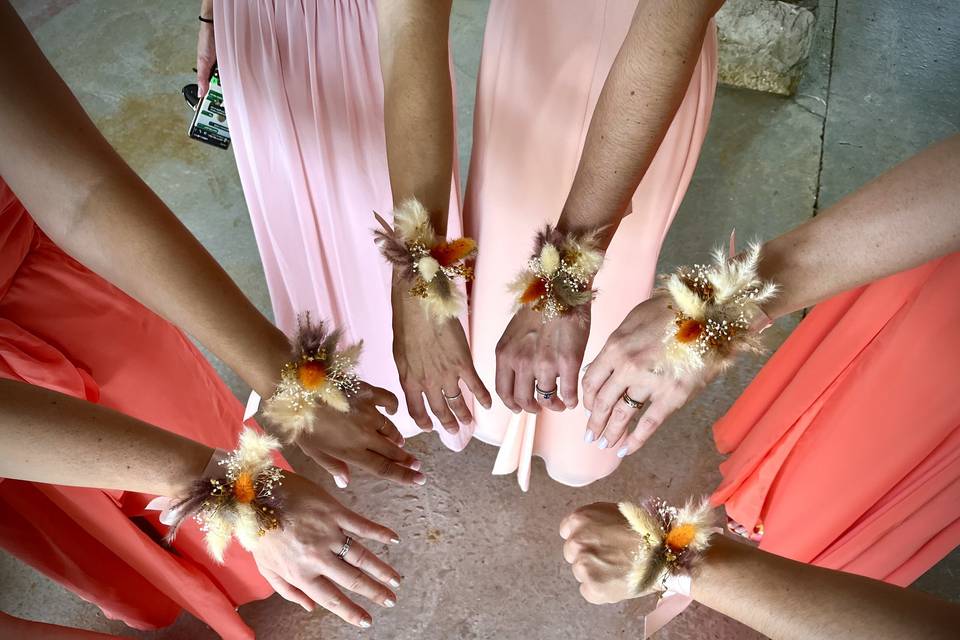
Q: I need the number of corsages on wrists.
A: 6